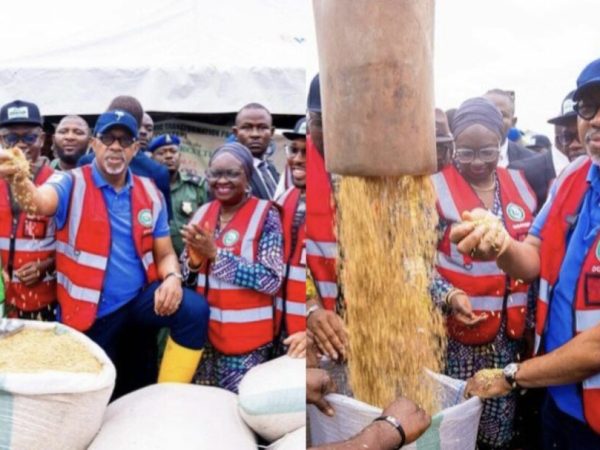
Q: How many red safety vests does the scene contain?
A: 7